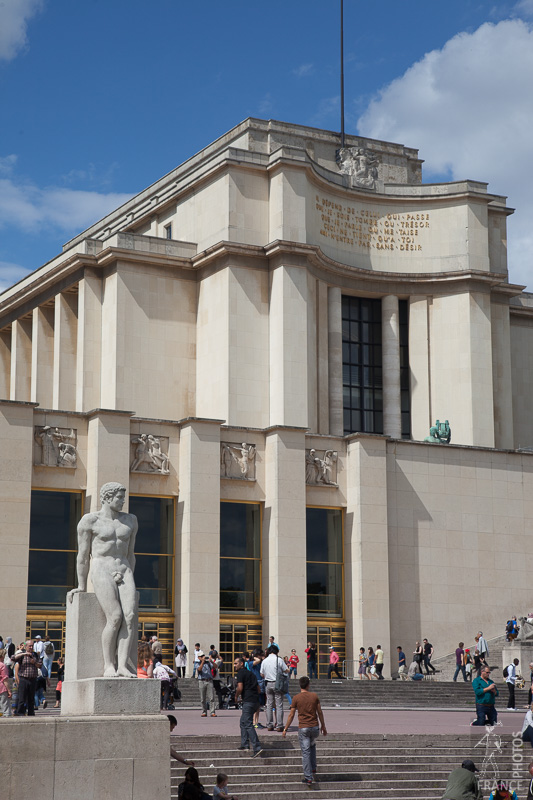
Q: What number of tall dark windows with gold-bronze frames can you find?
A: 4